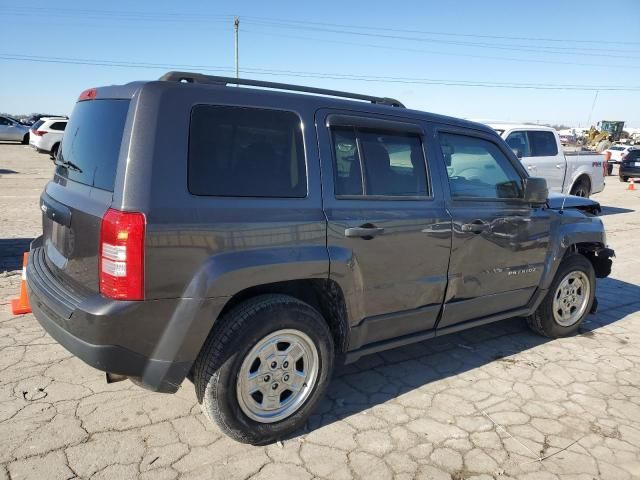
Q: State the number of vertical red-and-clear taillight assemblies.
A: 1